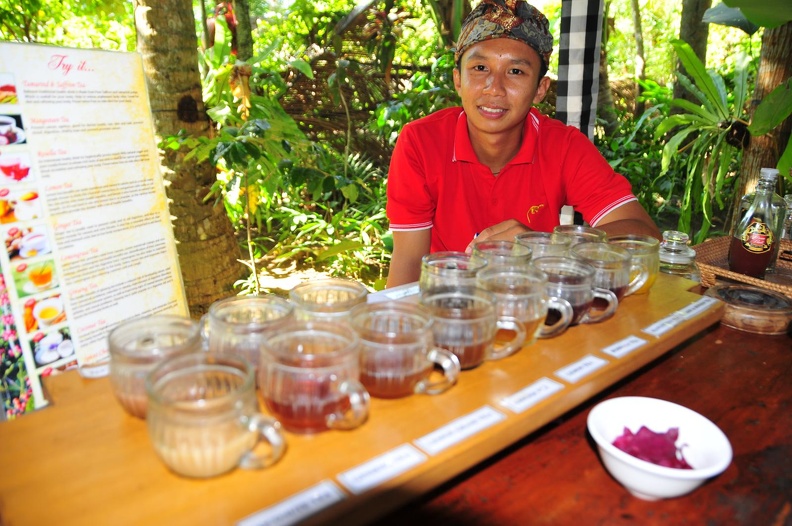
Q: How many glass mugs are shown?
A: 15